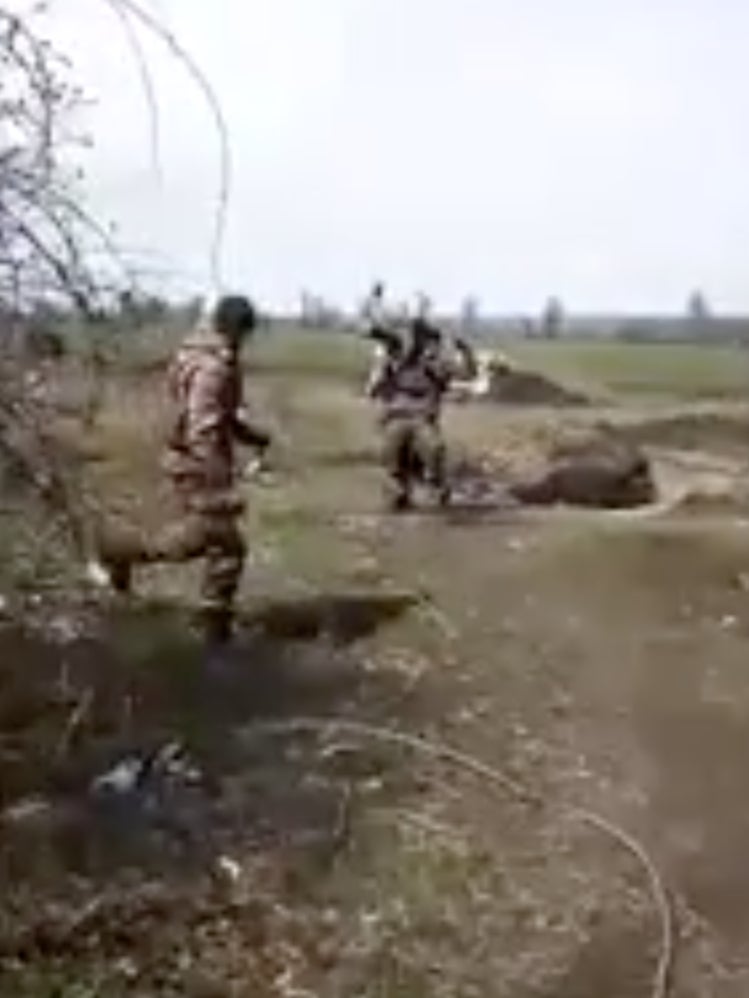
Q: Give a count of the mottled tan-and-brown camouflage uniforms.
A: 2